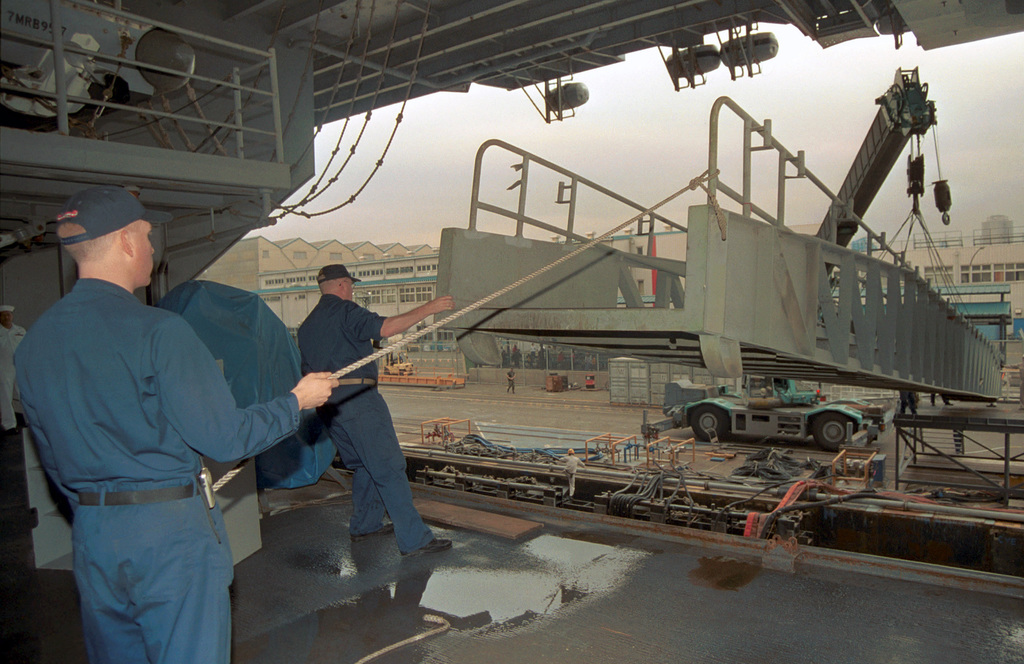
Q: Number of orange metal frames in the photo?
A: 4